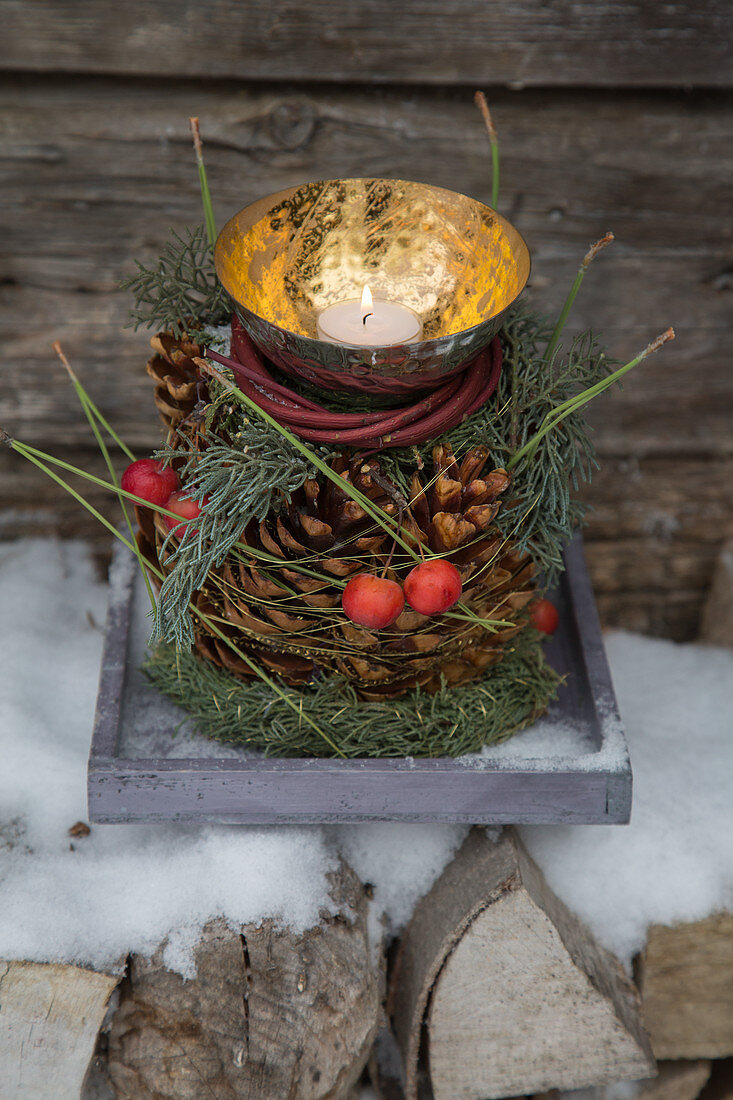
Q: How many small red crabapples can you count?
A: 5